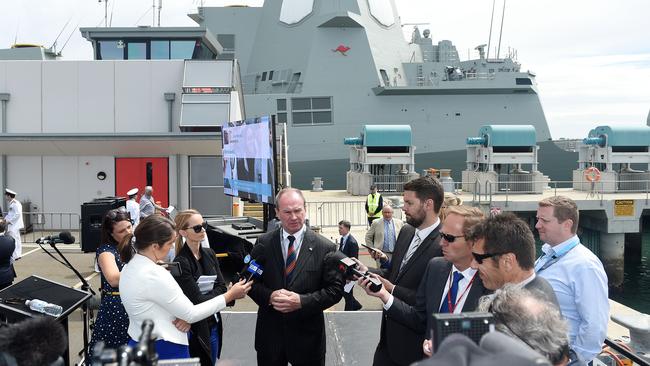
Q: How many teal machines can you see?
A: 3